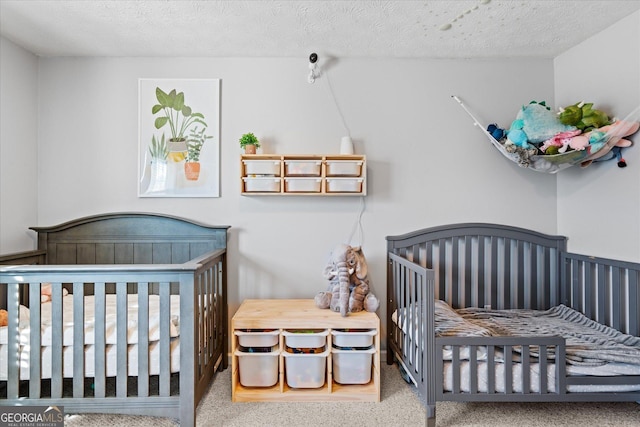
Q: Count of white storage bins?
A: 12